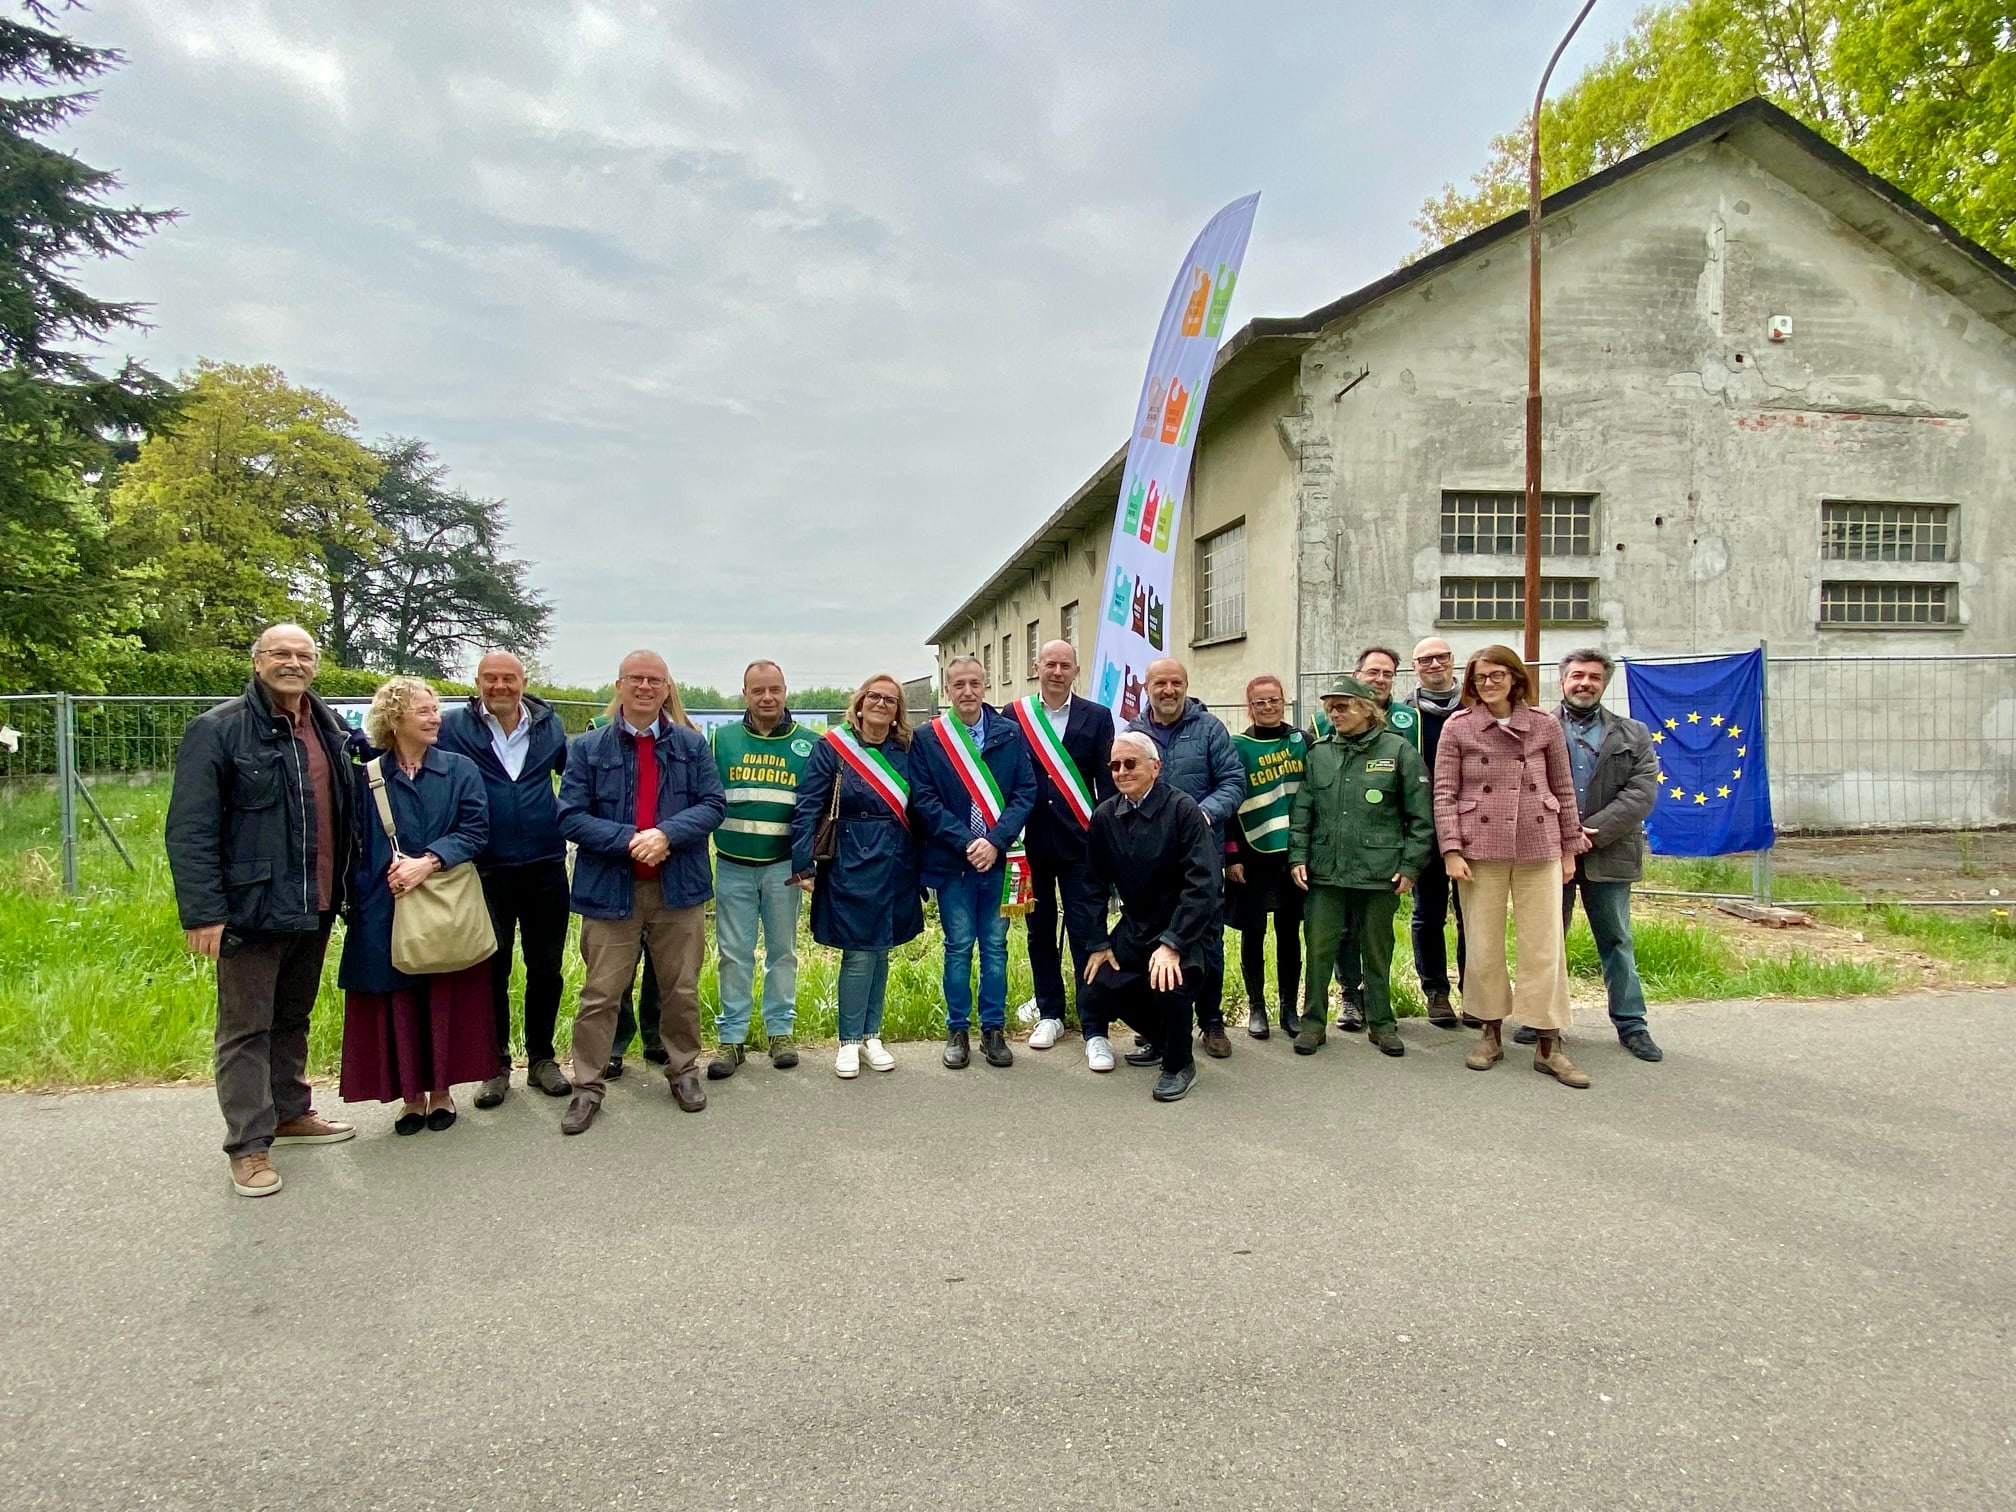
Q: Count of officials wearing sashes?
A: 3